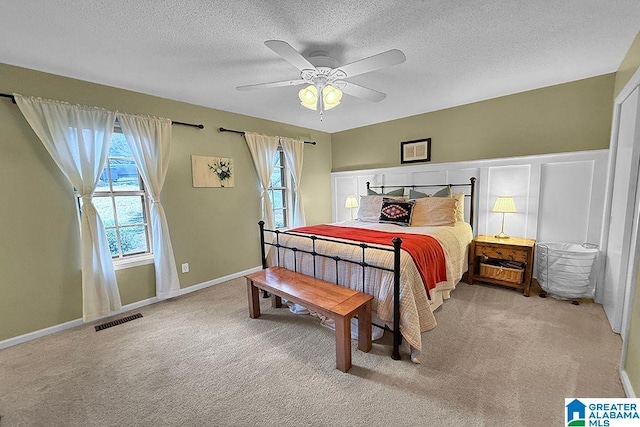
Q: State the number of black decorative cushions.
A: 1